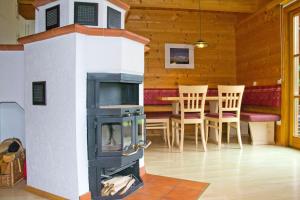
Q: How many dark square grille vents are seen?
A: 4